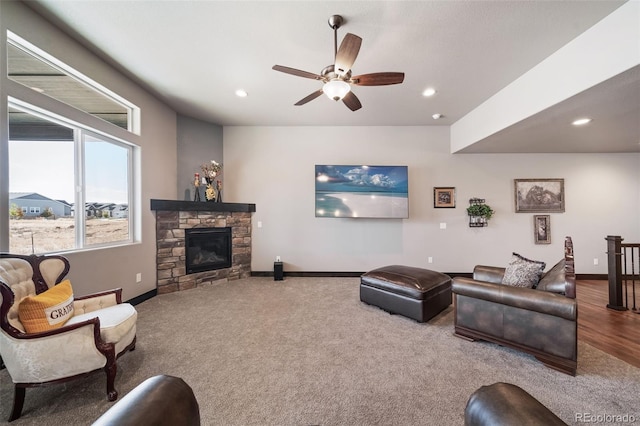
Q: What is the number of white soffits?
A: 1